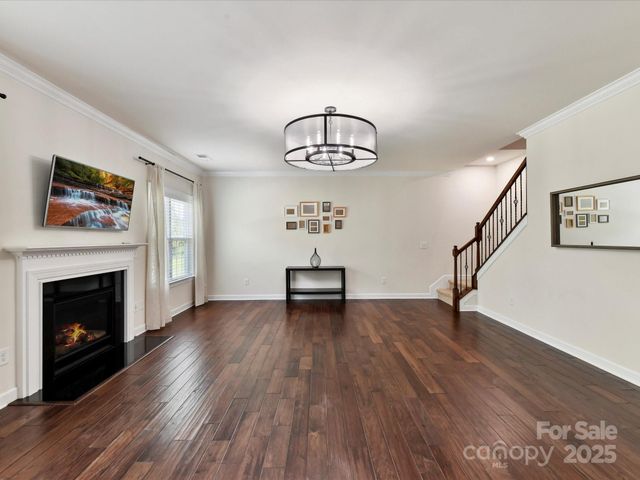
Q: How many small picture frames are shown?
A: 10